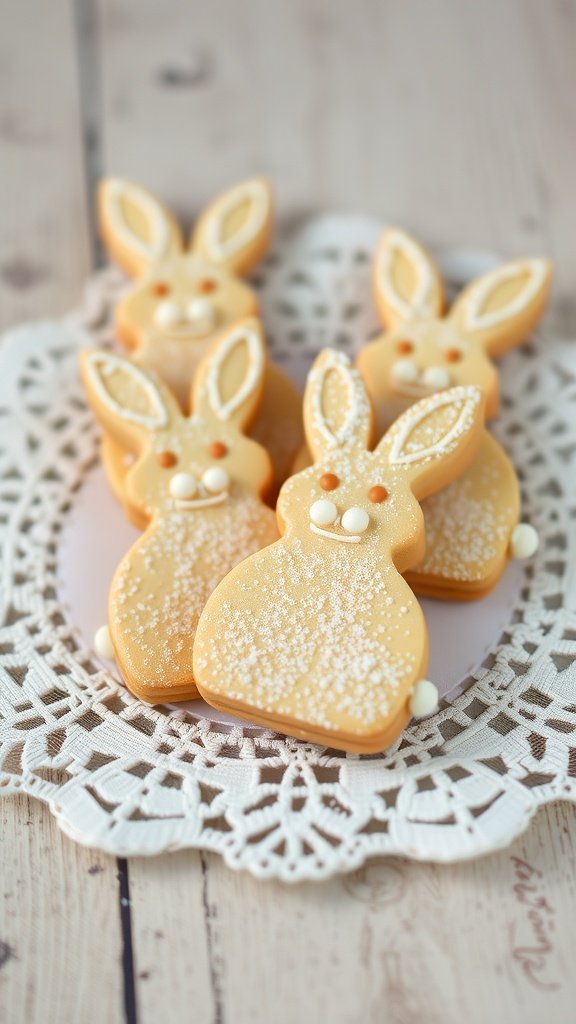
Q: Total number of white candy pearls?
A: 11